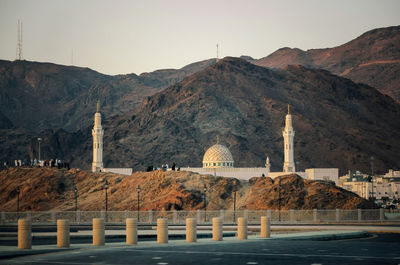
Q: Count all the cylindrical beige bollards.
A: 9